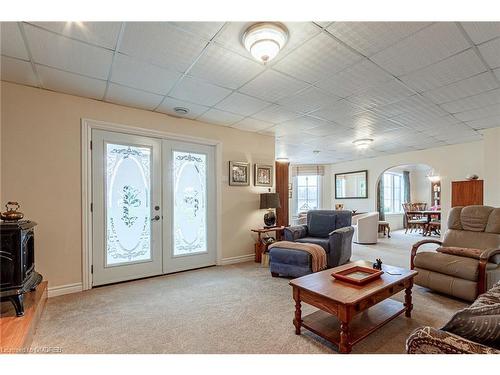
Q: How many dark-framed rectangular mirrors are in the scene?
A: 1